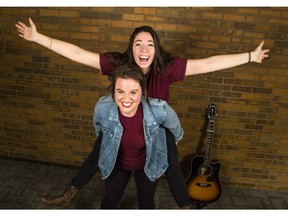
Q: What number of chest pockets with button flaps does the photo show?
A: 2